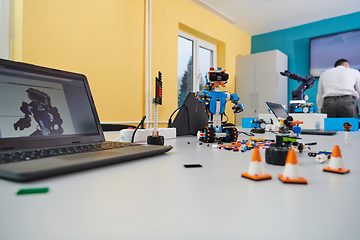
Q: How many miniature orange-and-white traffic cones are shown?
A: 3